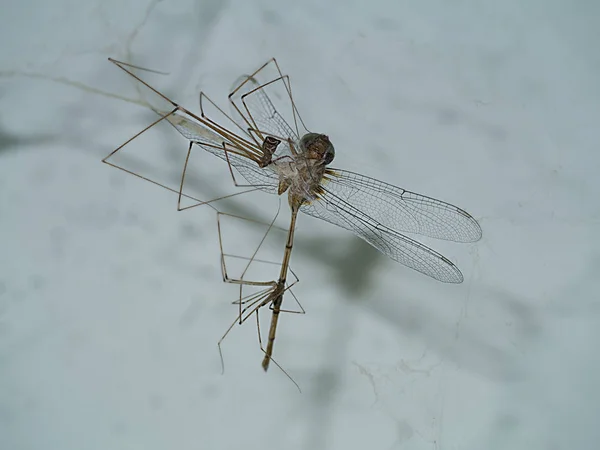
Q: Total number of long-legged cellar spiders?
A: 2